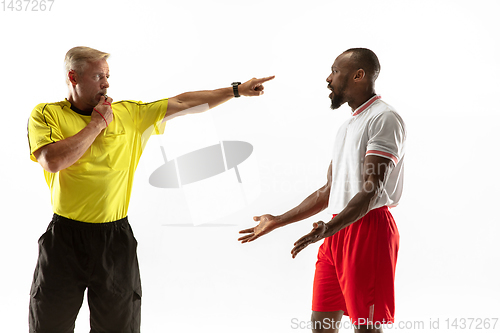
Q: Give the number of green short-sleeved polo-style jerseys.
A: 0